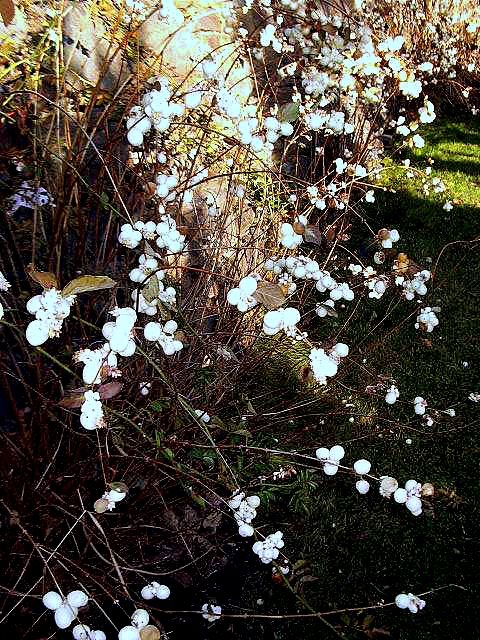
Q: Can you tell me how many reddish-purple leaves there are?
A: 2